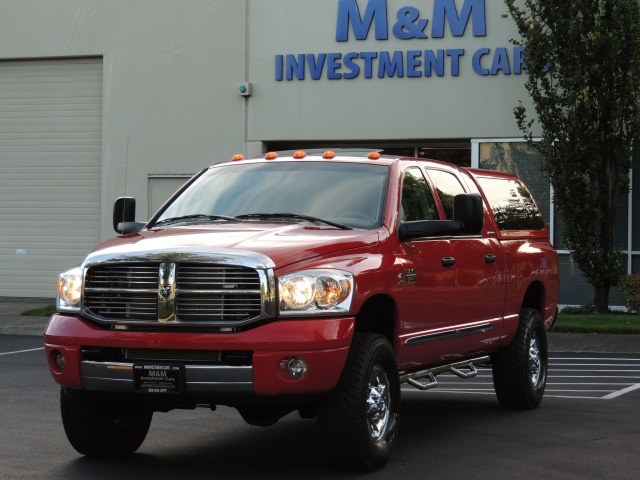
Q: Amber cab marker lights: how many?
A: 5